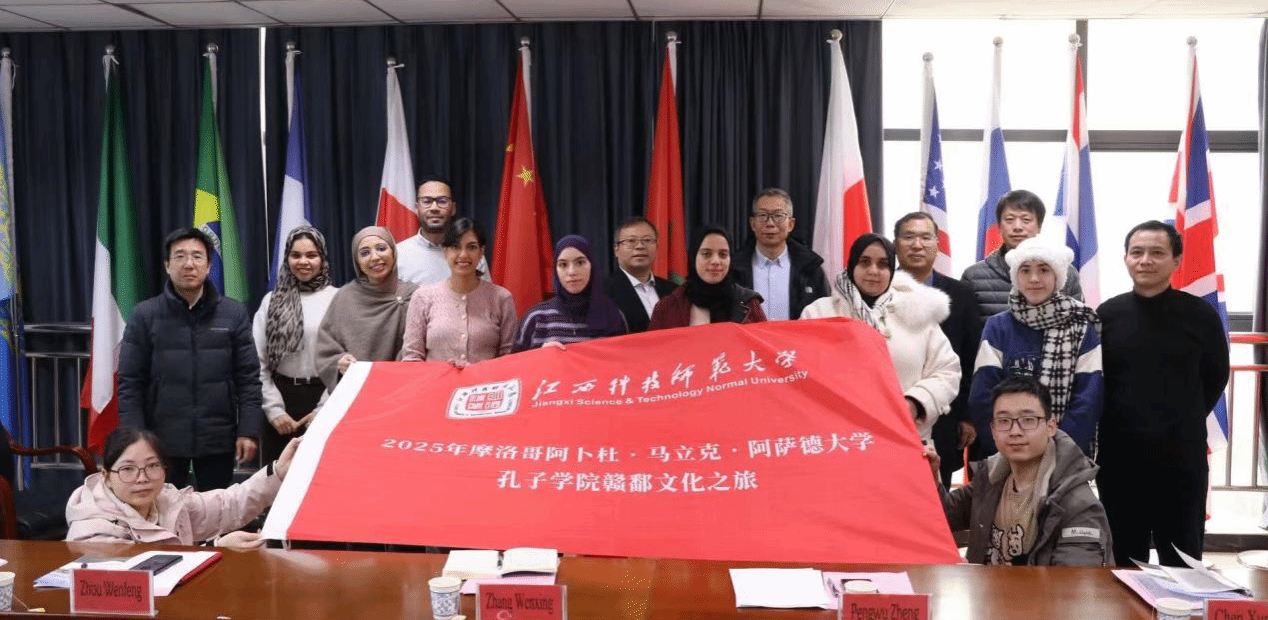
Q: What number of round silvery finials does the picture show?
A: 12